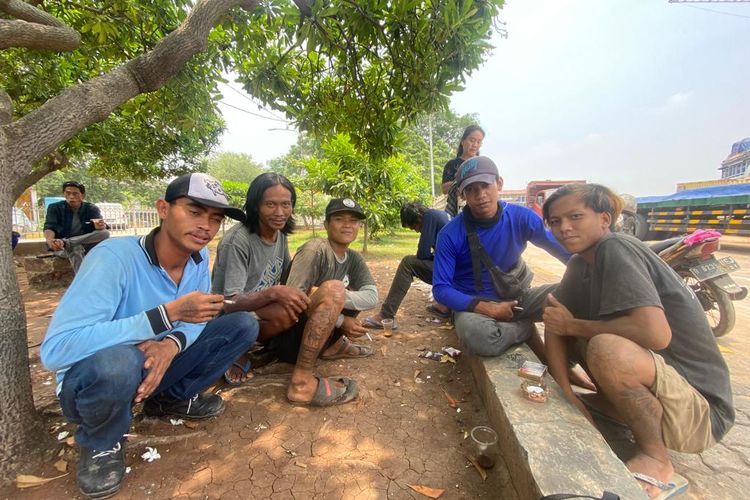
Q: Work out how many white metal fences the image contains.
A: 1